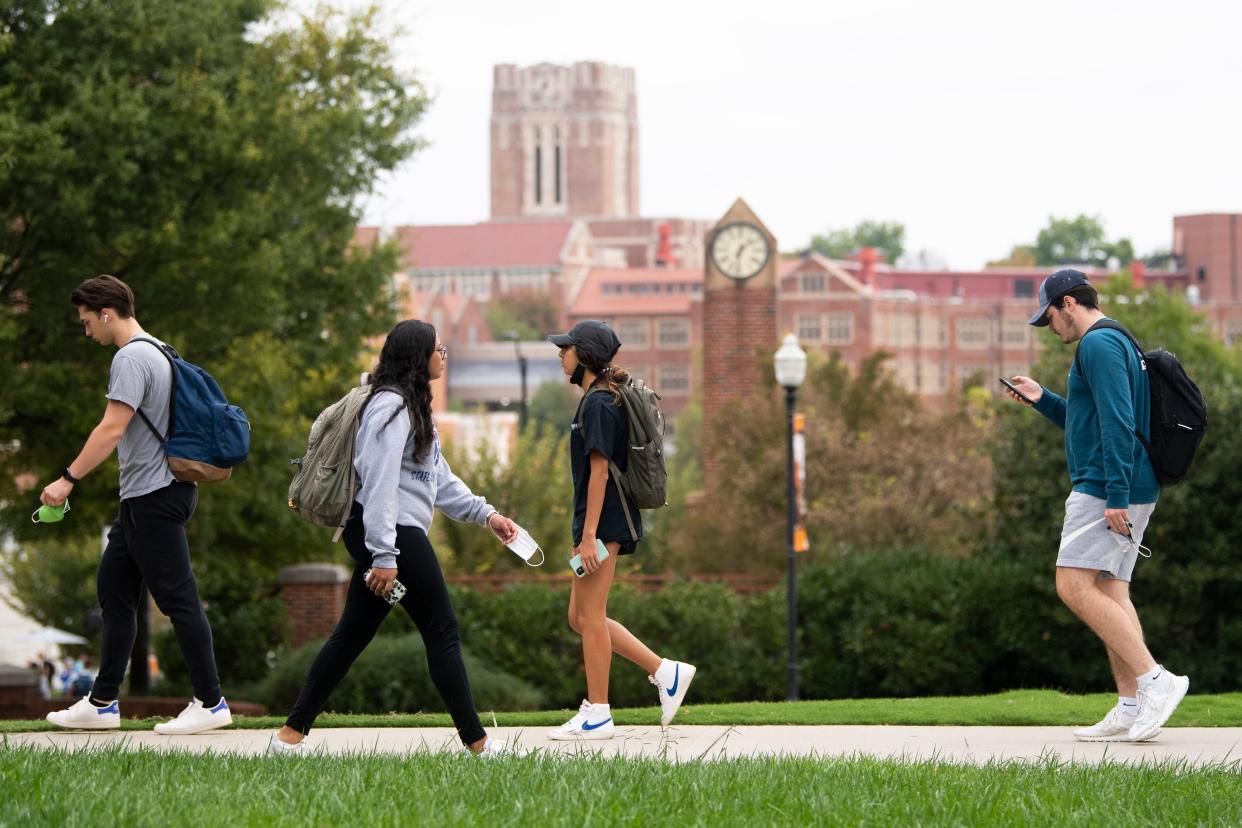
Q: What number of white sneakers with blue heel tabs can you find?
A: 2